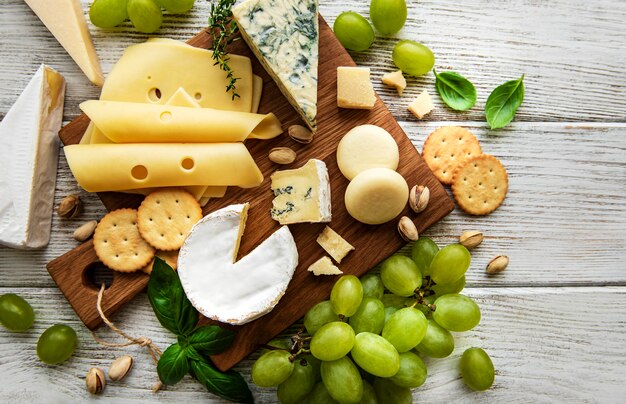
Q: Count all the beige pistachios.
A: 10